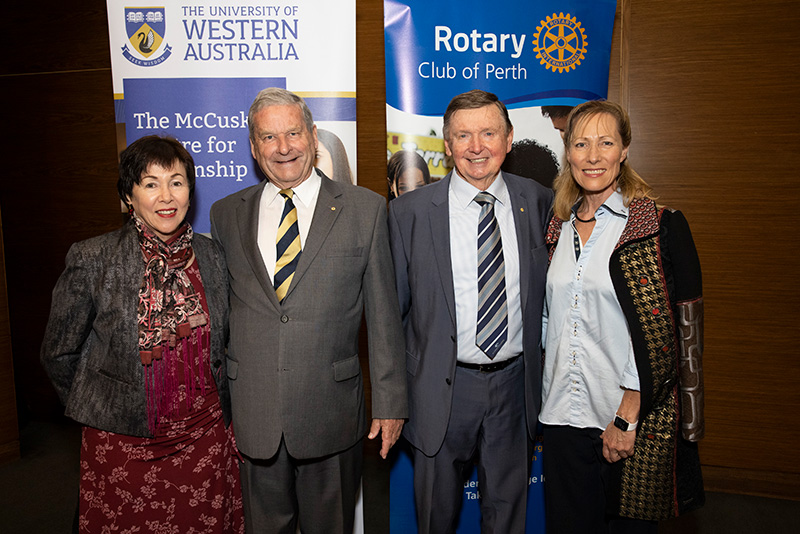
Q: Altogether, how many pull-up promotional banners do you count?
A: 2